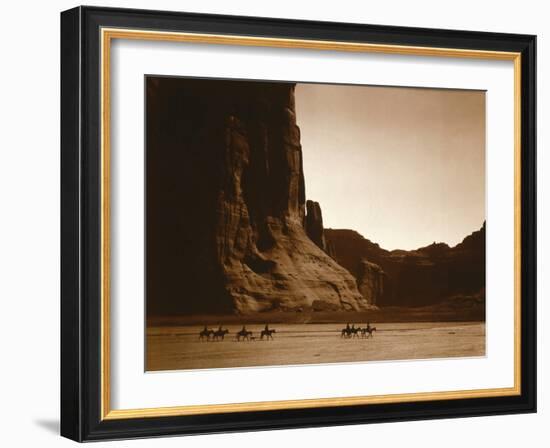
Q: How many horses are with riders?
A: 7